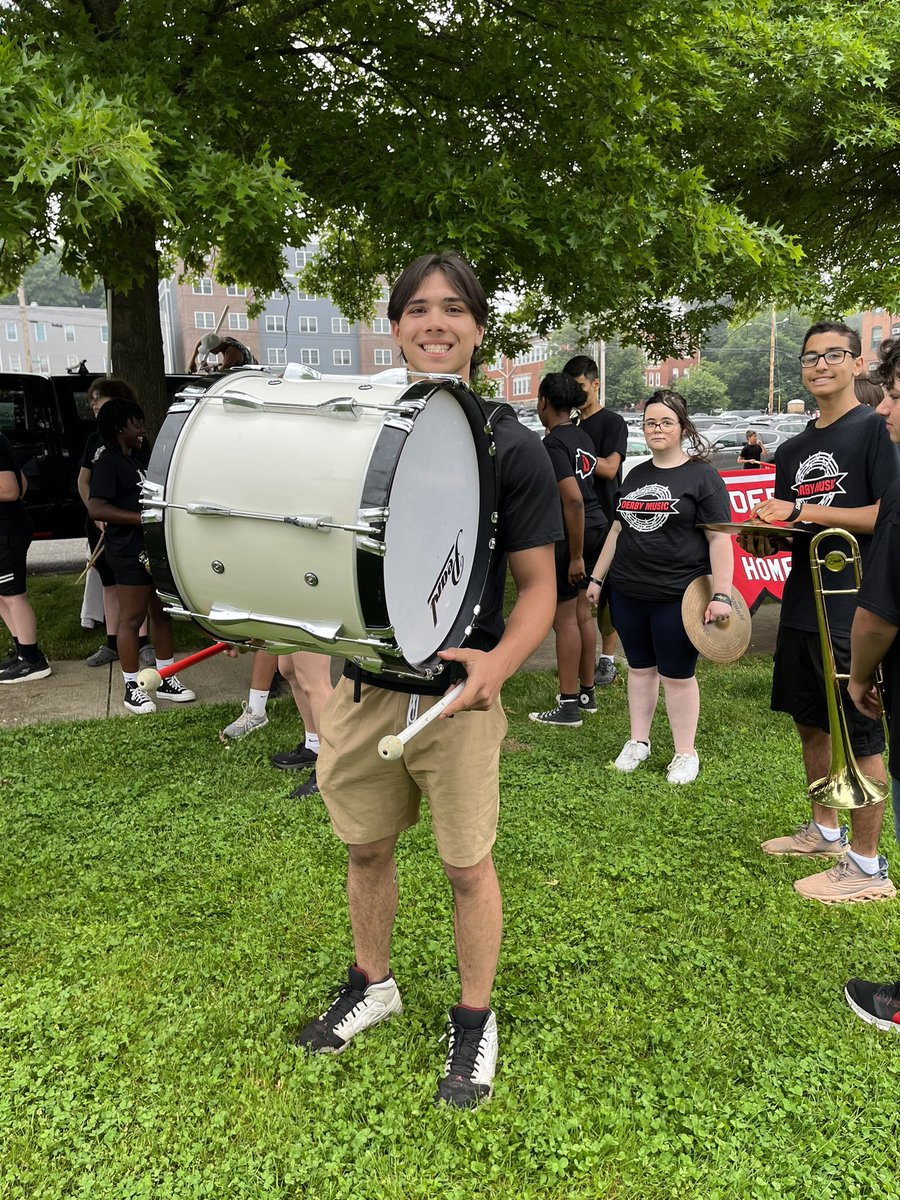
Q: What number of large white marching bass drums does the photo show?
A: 1